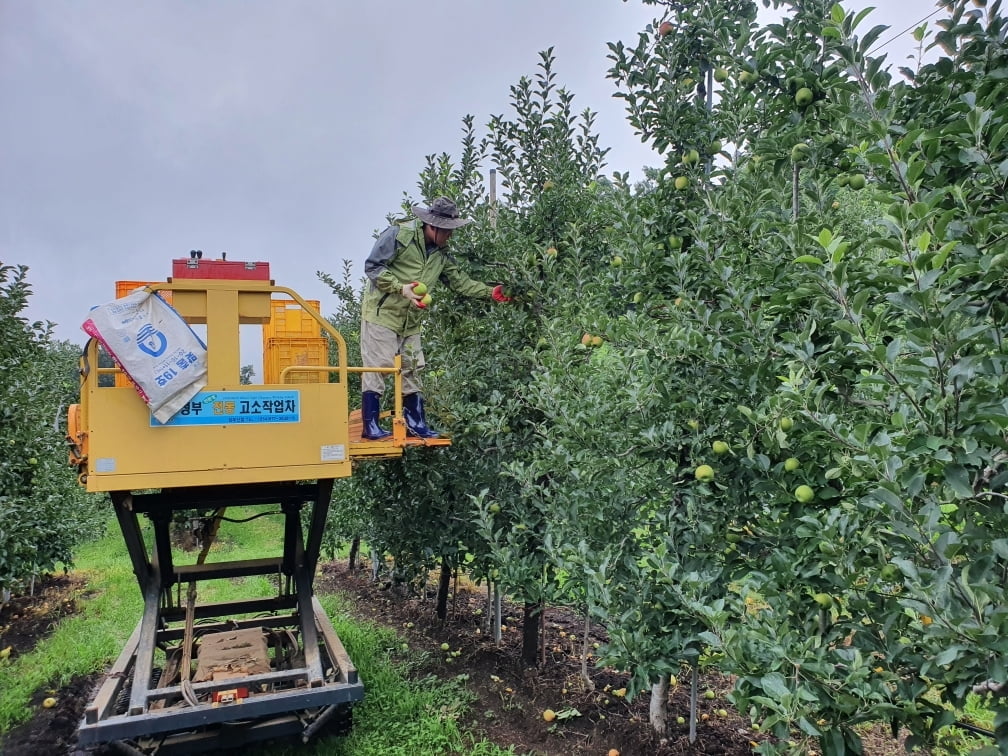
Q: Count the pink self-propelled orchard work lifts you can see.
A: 0